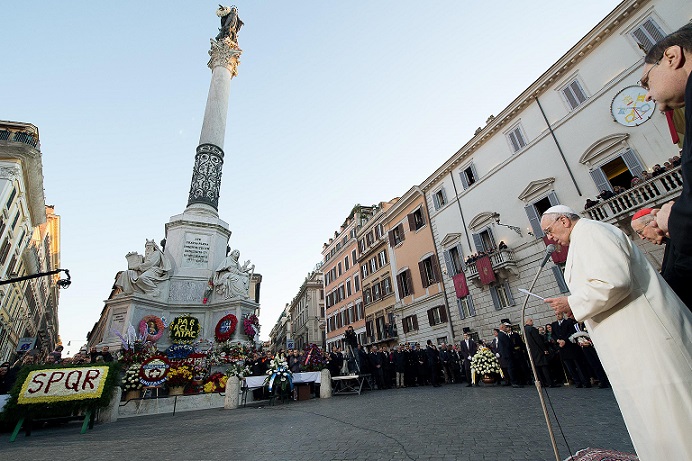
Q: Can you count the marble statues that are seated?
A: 2